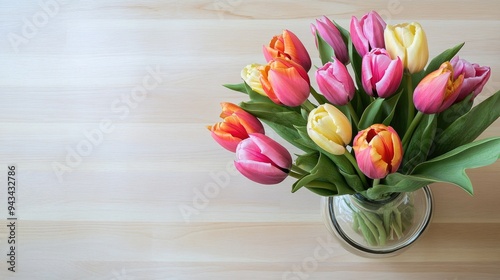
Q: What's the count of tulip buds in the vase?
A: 14